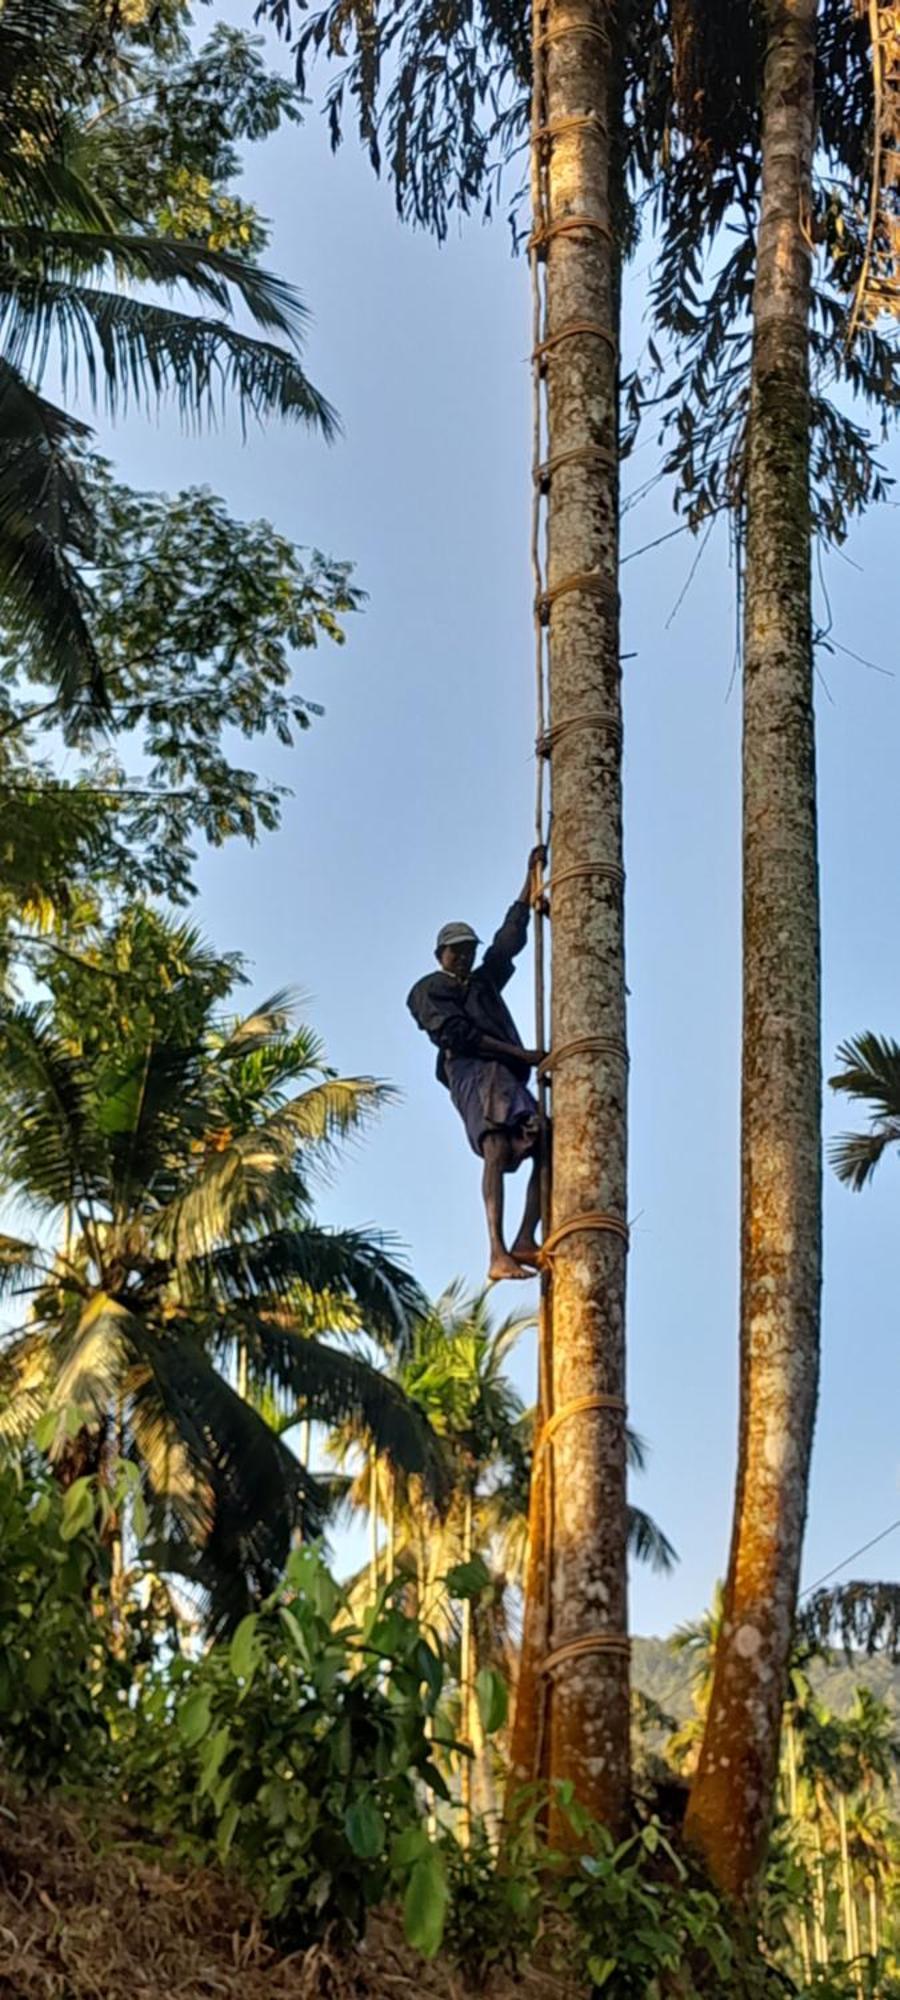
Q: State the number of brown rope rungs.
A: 12